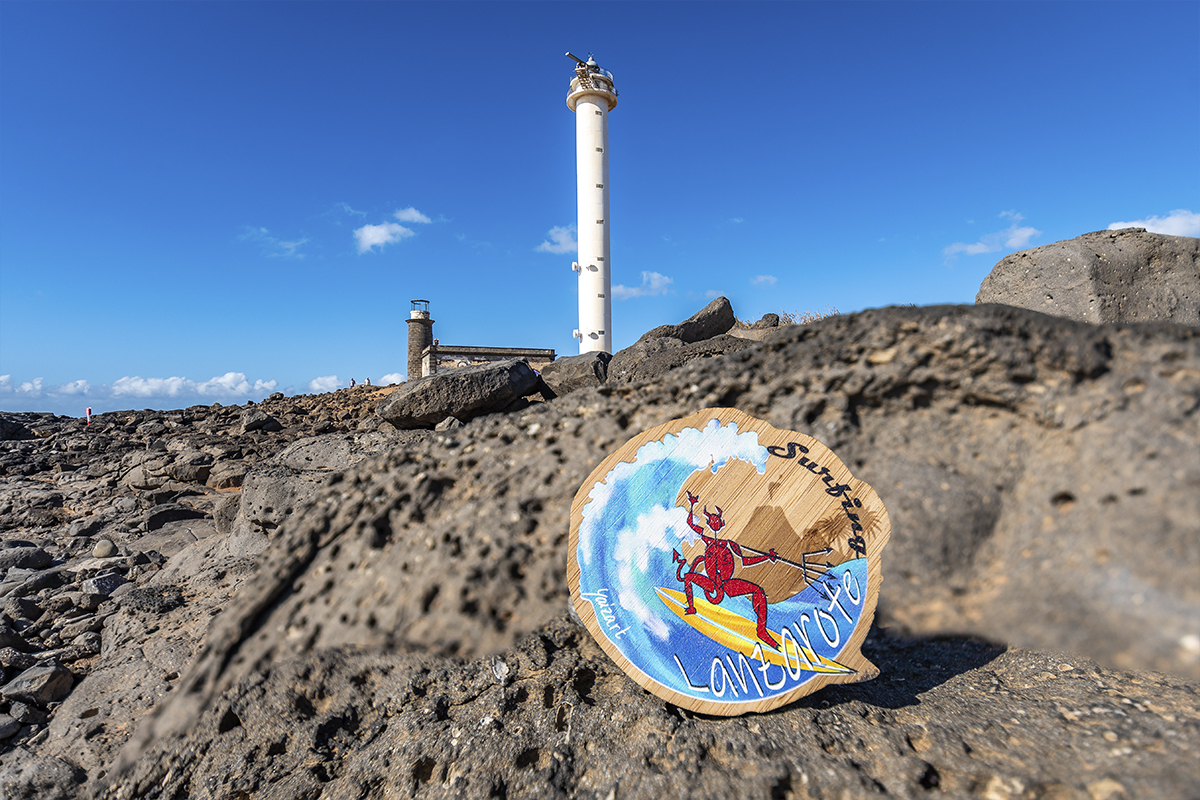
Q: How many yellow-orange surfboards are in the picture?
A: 1